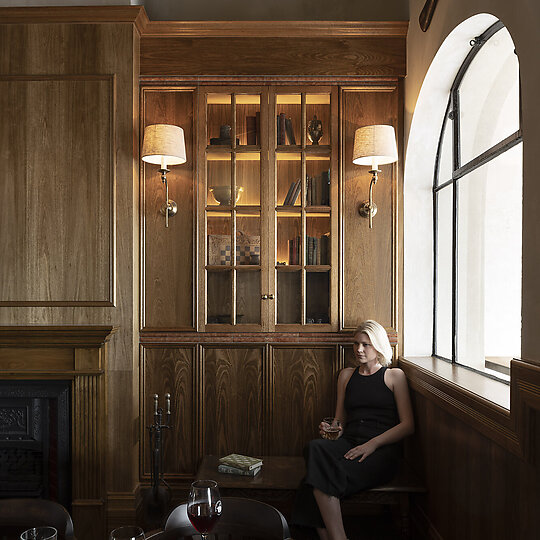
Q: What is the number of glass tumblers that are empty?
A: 2